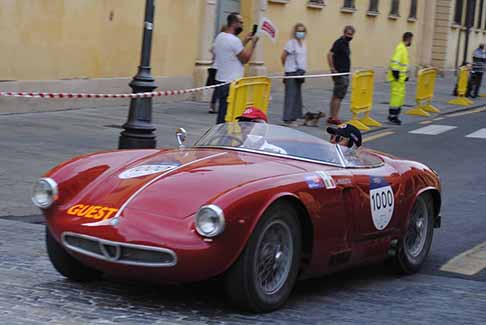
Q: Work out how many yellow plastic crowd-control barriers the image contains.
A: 4